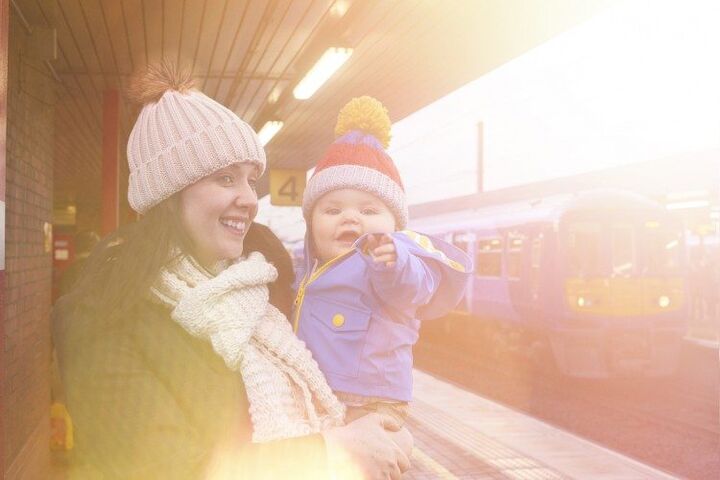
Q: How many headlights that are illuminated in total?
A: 2